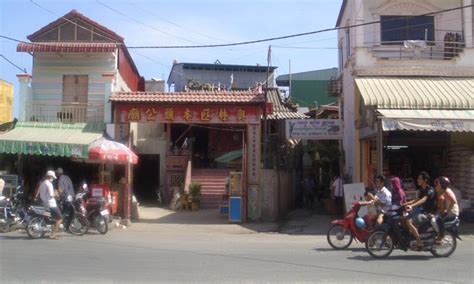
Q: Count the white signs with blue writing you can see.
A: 1